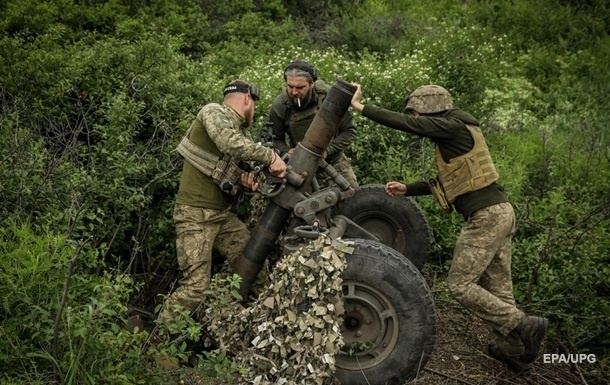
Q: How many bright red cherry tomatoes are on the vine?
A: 0